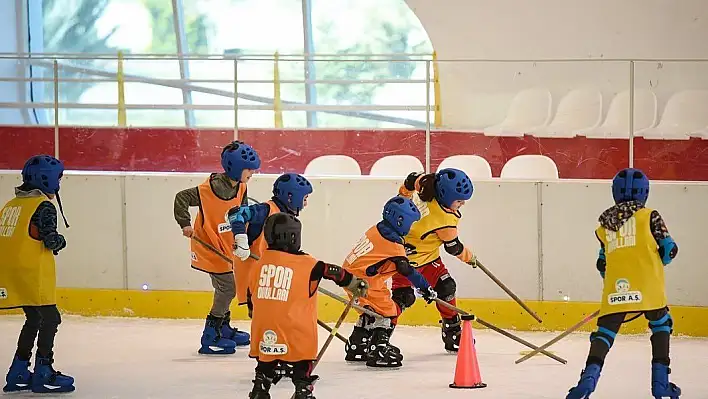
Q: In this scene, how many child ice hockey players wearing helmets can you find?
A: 7